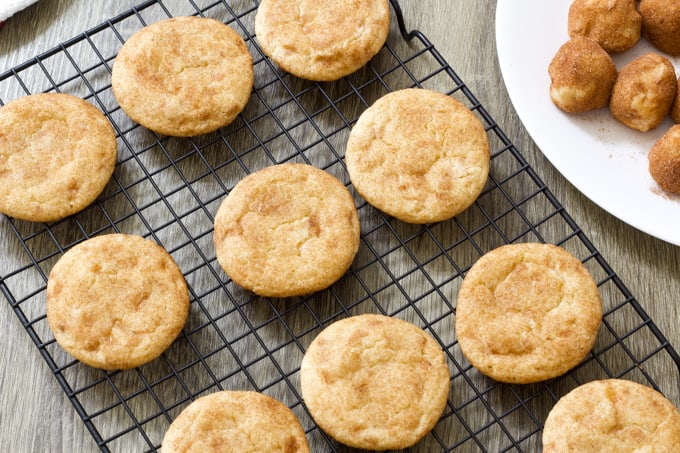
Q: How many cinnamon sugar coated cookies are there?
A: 10